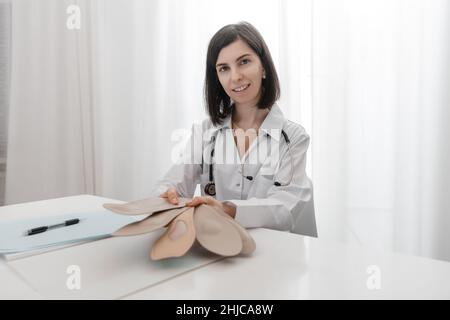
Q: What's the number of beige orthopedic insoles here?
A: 5